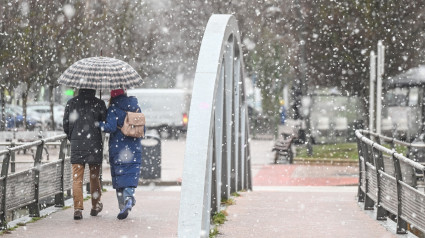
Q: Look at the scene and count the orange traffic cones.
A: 0